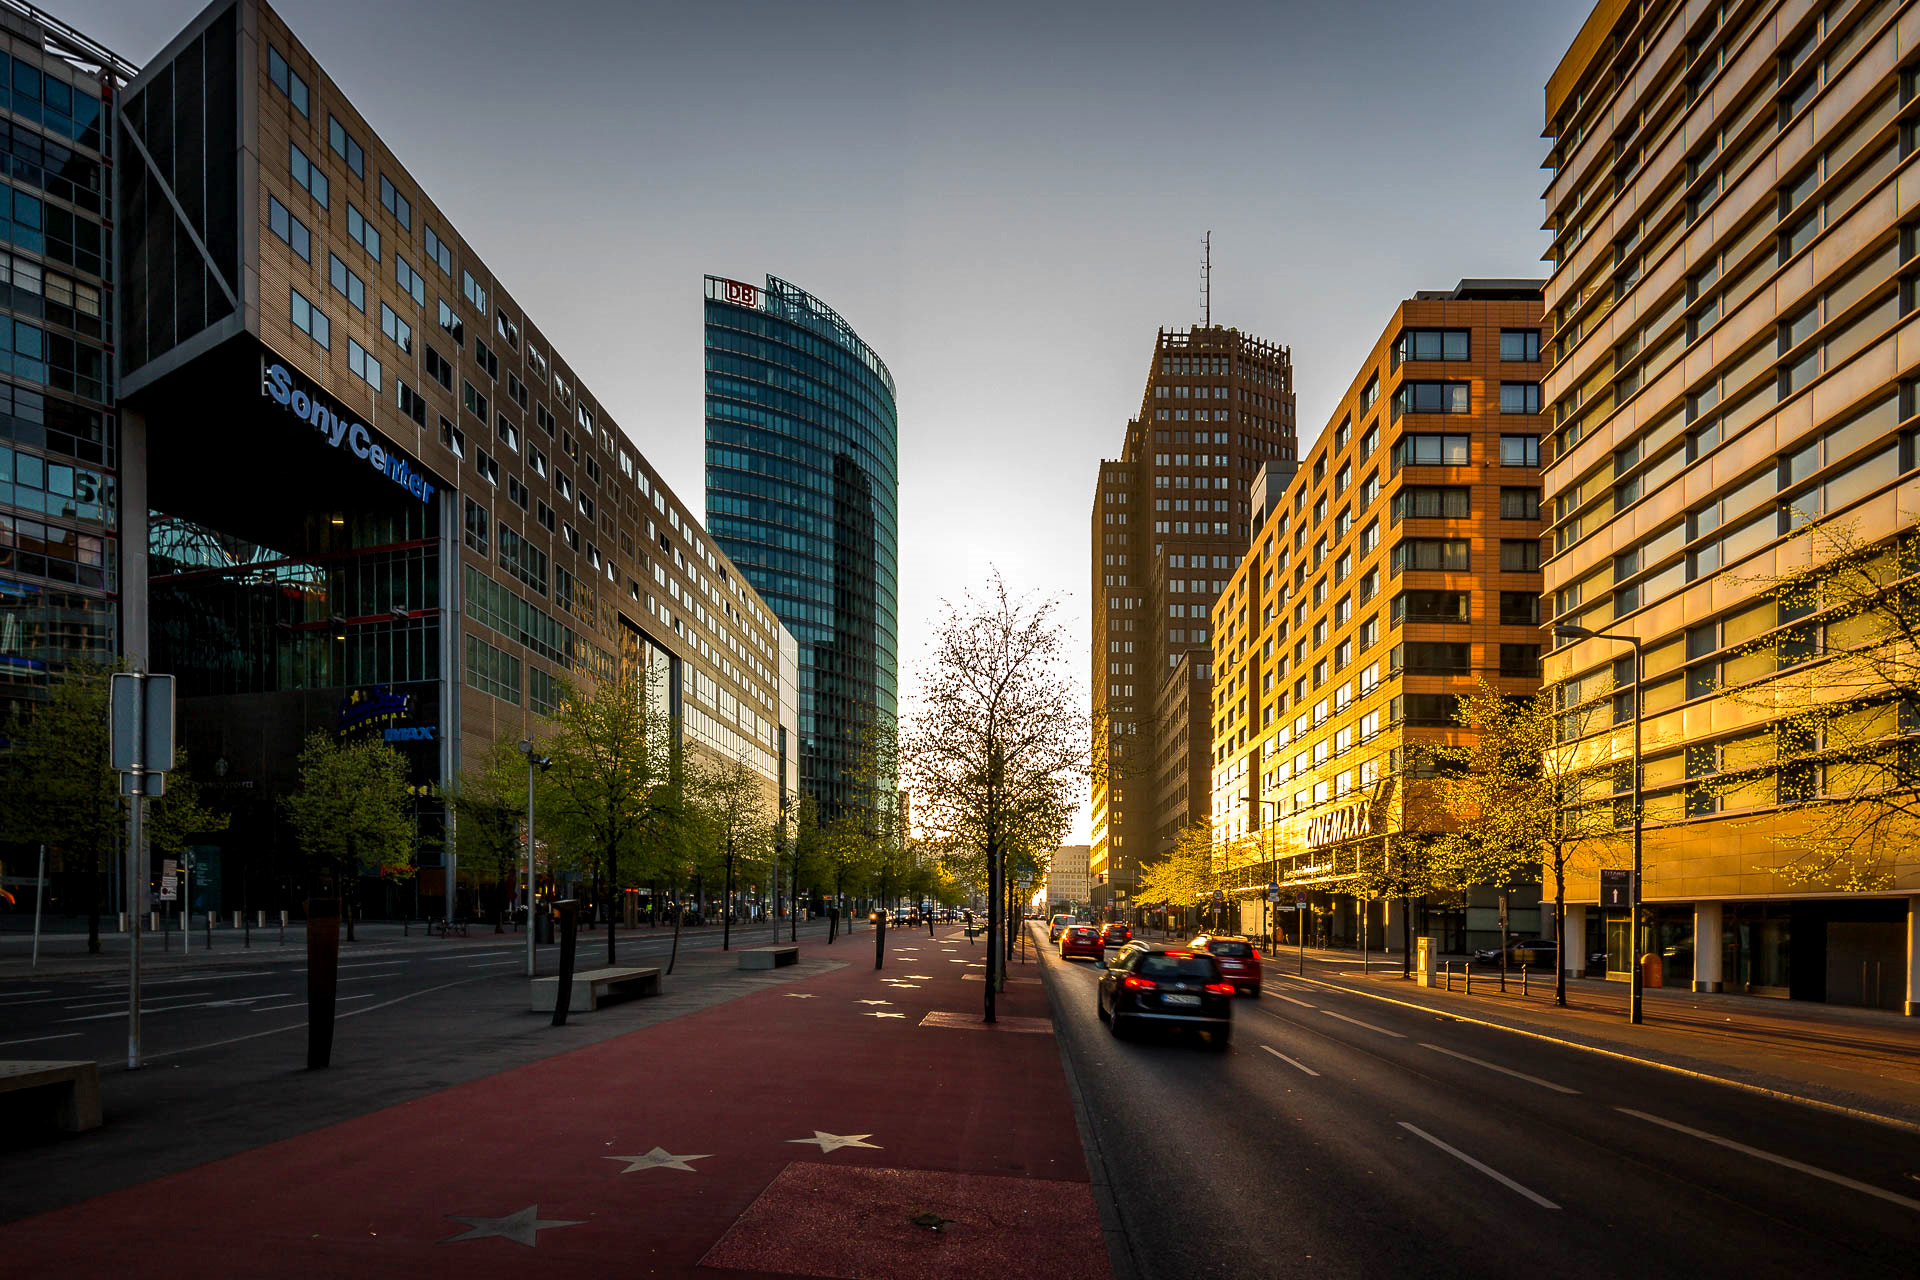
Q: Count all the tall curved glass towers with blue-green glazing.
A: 1